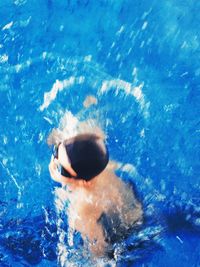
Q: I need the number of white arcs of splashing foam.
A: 2